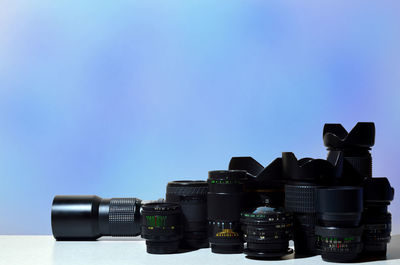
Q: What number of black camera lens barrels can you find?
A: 10